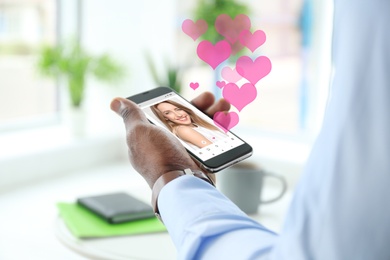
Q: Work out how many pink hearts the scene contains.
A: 11